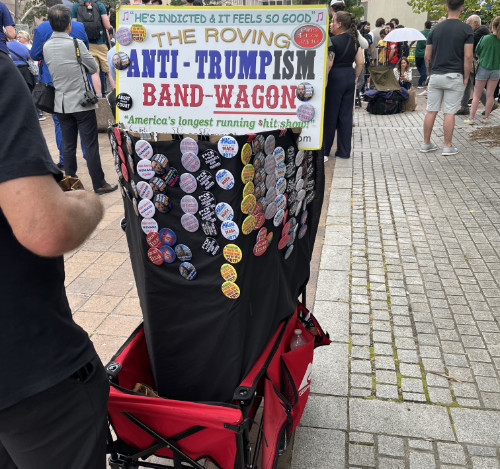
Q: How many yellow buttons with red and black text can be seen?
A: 9